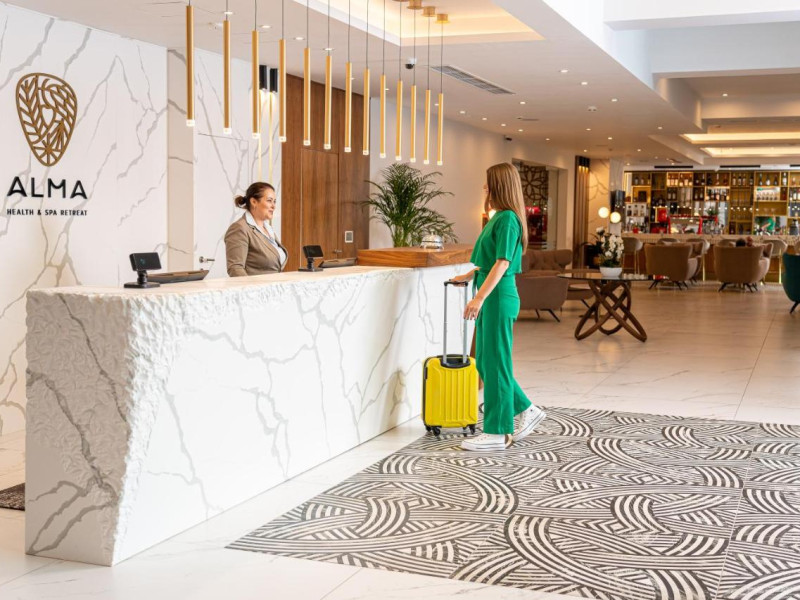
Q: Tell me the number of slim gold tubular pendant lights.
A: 13